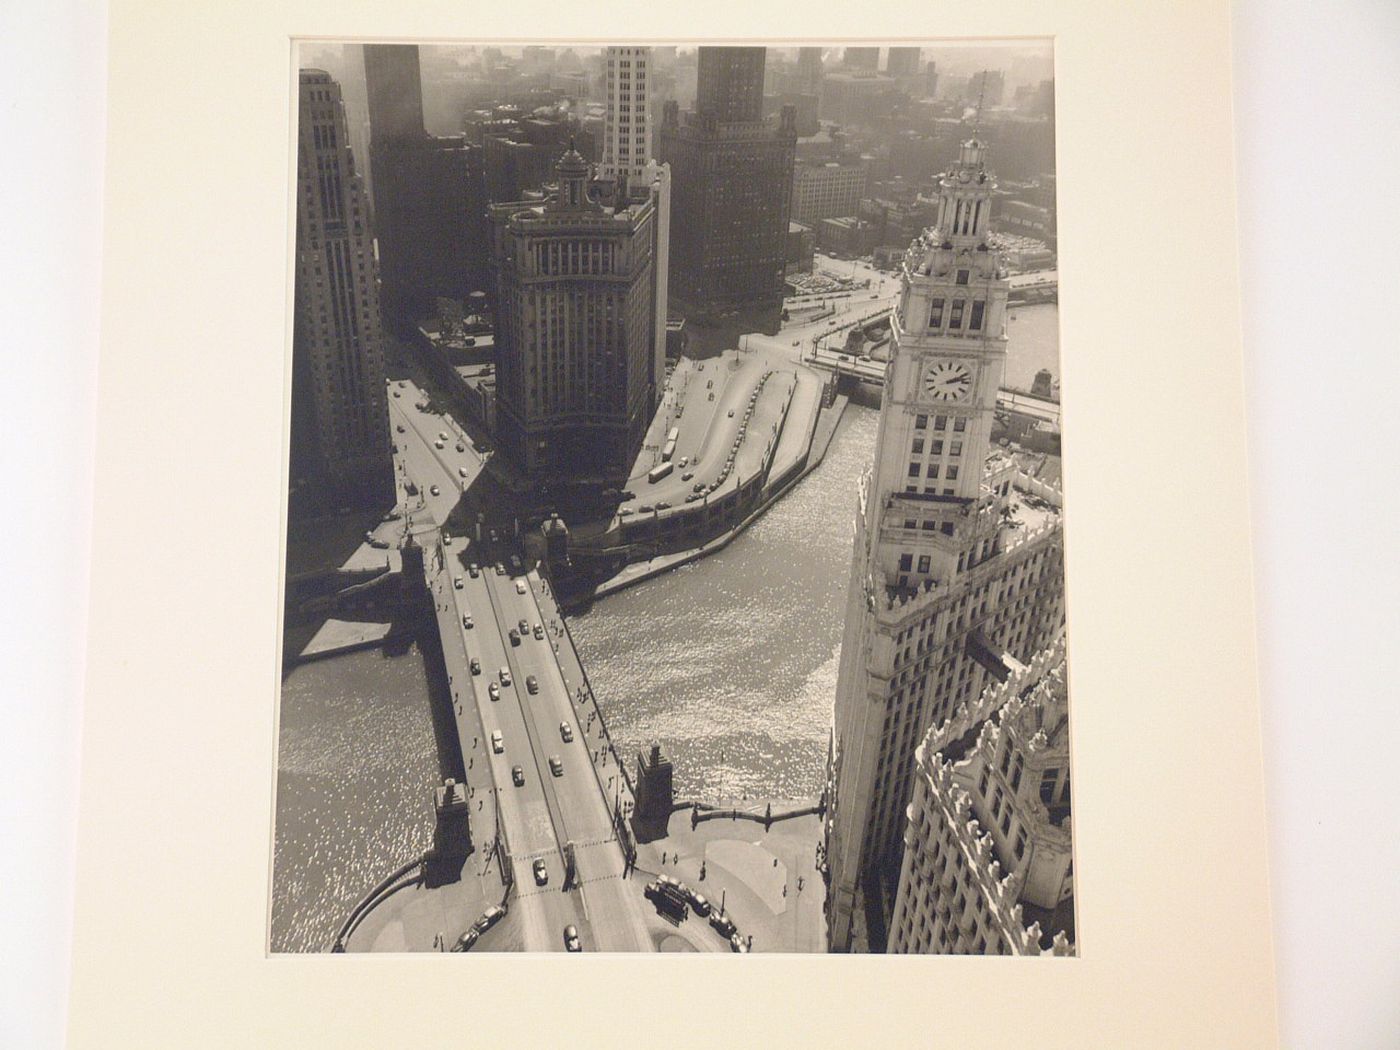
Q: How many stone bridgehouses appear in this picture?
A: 4